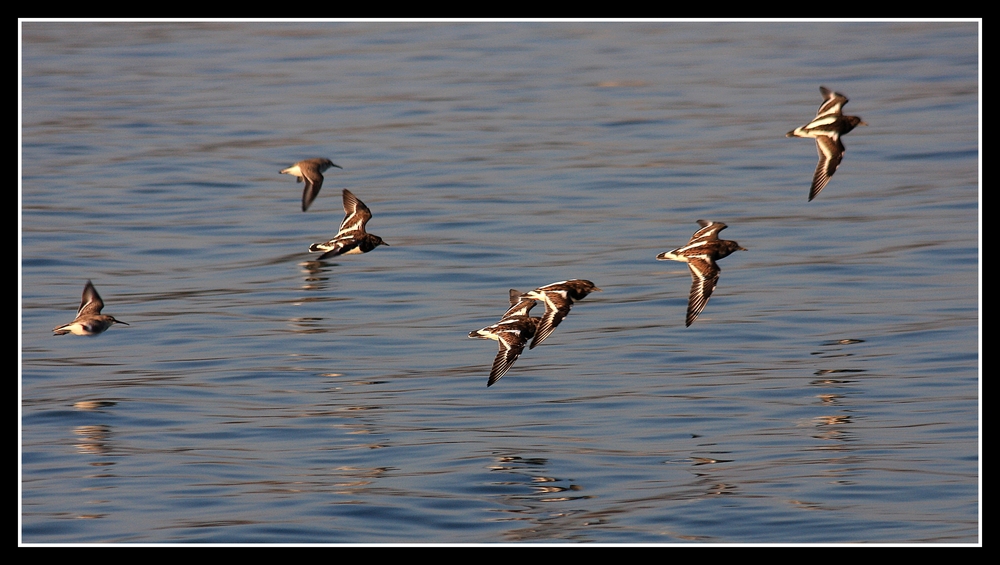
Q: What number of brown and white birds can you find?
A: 7